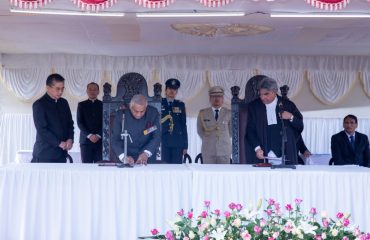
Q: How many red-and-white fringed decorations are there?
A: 5